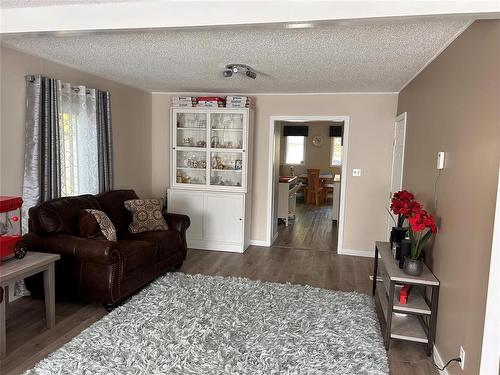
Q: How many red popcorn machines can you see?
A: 1